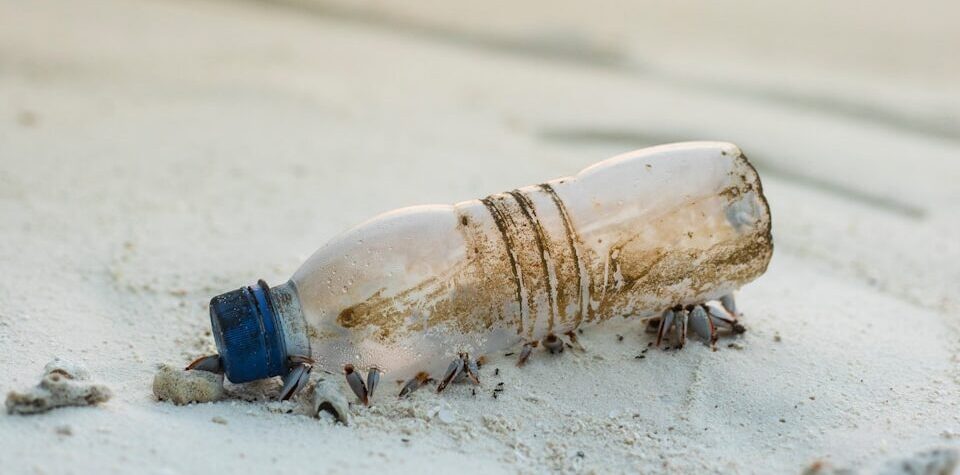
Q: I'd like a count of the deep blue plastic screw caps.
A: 1